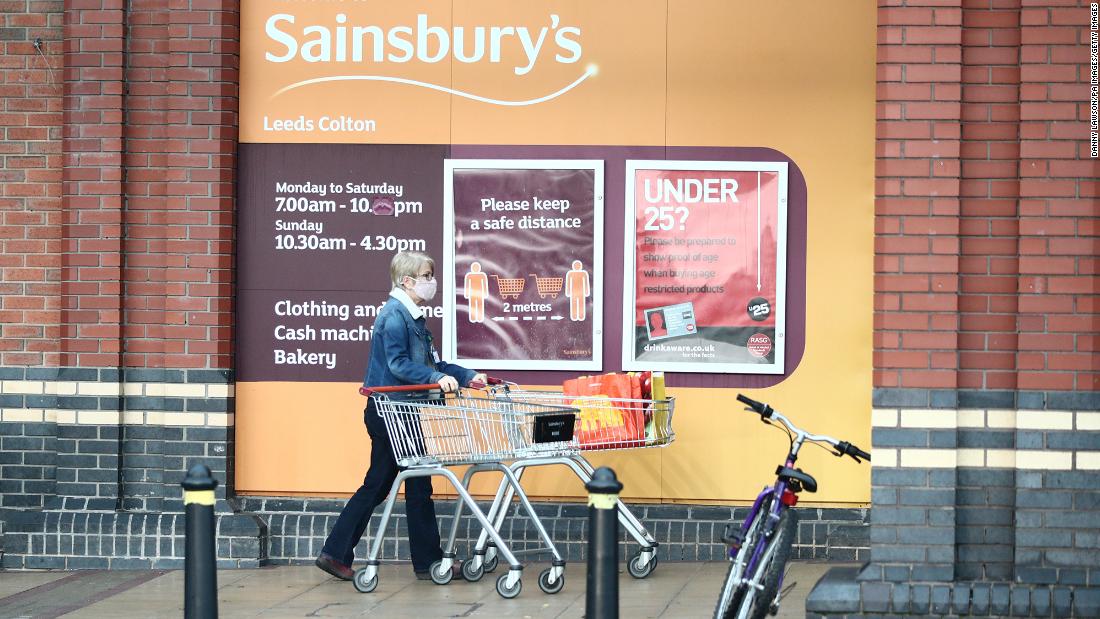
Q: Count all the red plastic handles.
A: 2